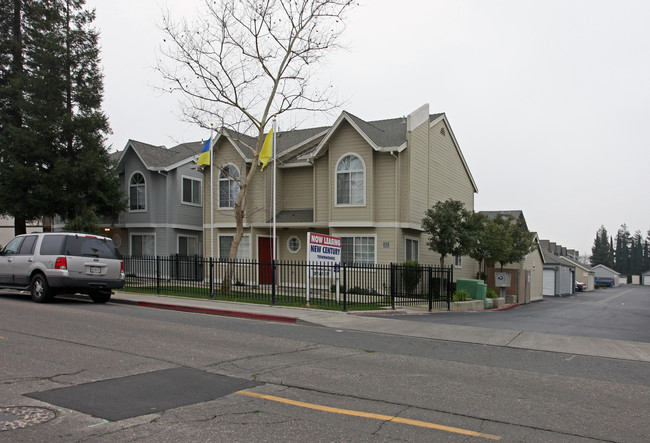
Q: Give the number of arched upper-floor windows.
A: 3